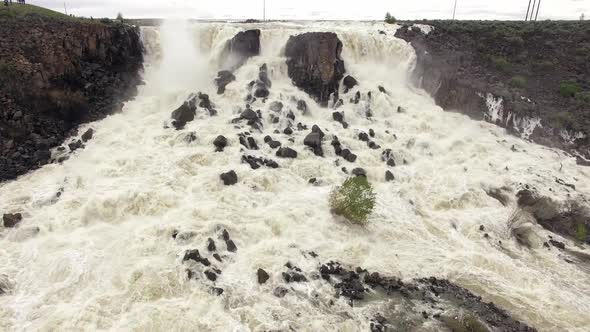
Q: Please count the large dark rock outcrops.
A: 2